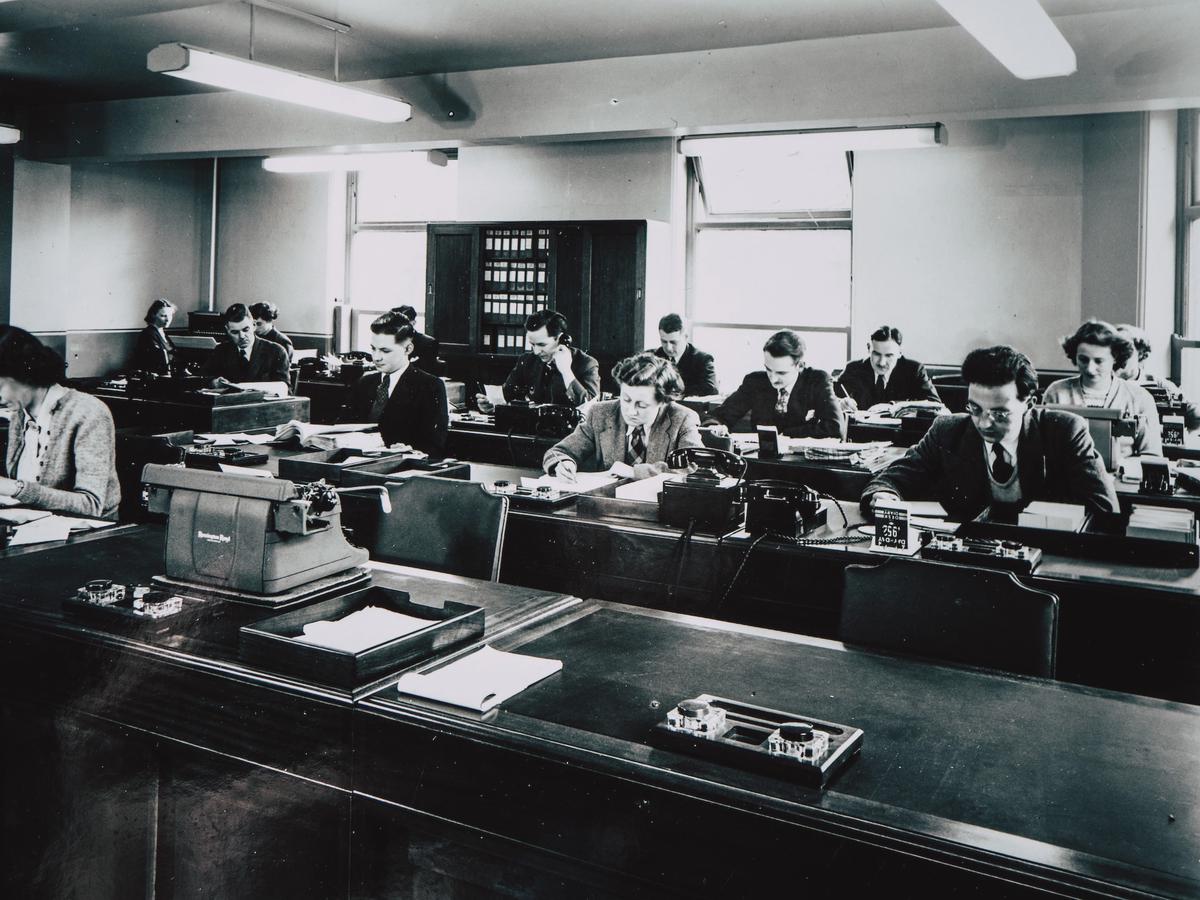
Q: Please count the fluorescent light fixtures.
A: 5